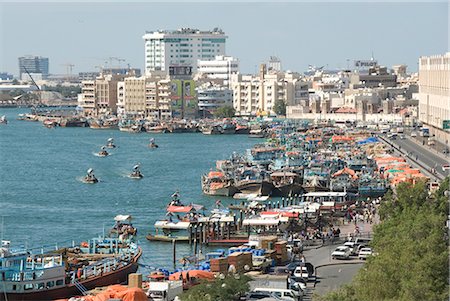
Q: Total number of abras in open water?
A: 5